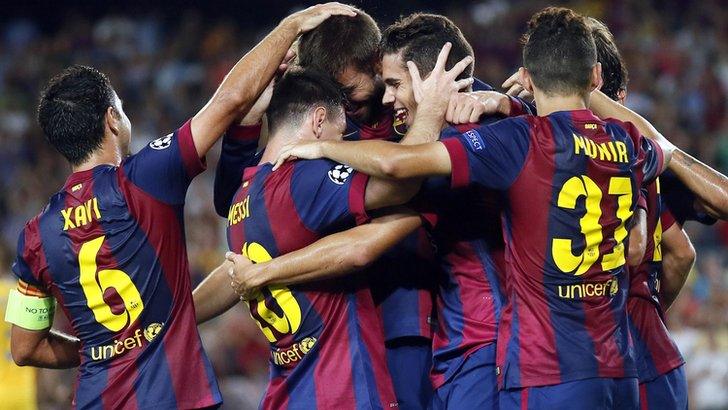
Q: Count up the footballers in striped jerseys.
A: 6